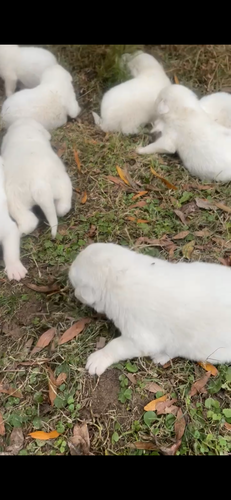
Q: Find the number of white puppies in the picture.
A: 8